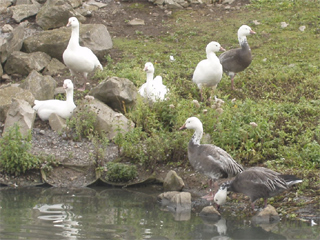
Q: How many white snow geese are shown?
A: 4